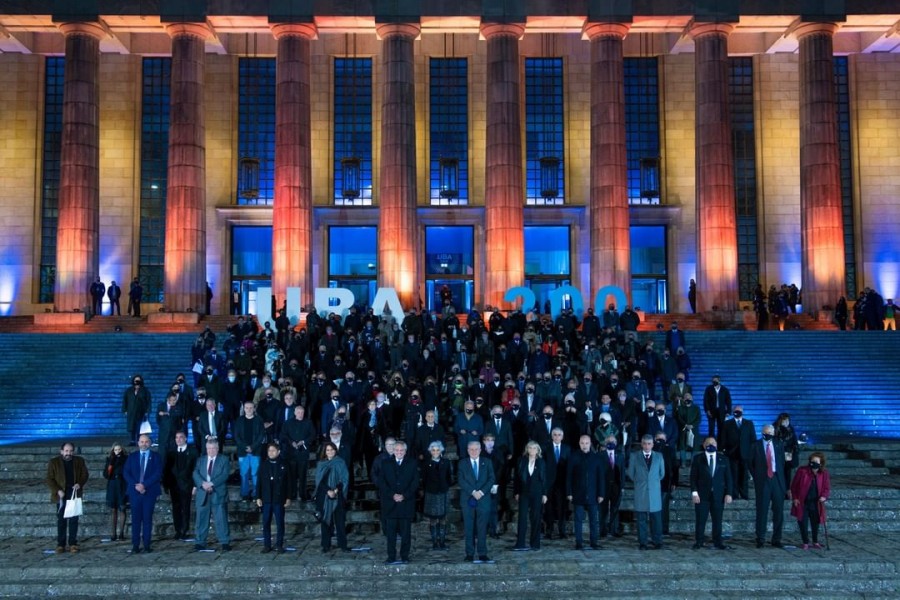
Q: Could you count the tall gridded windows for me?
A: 9